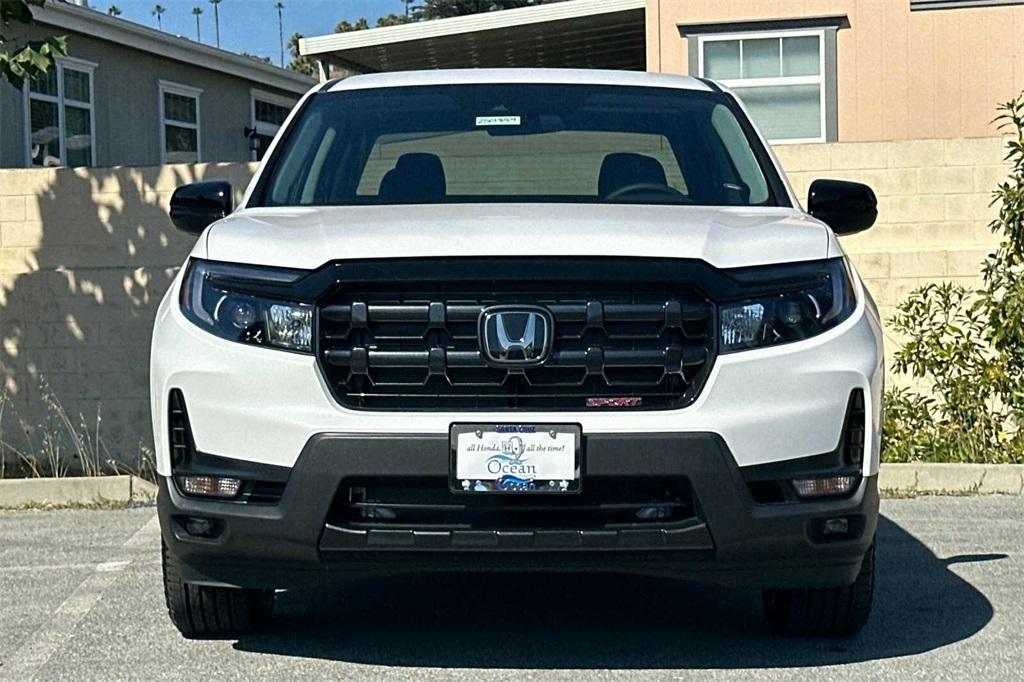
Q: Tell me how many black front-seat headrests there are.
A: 2